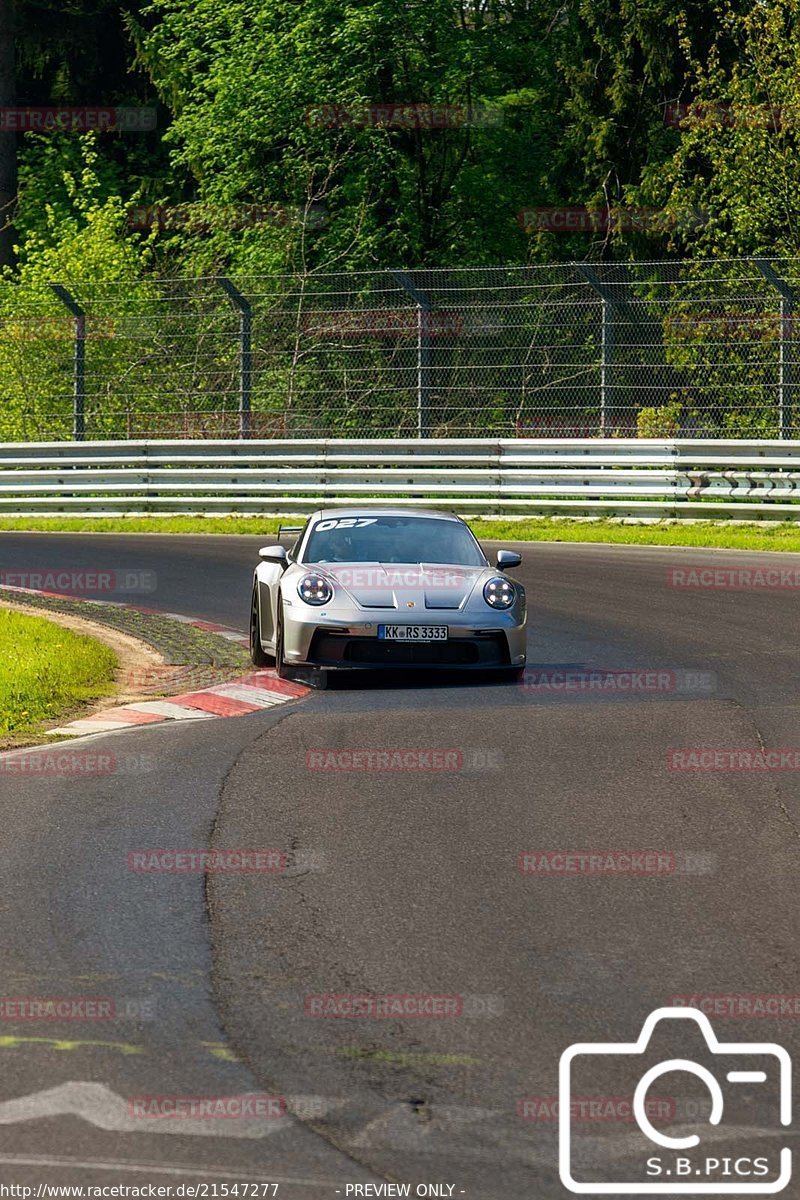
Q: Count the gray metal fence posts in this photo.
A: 5